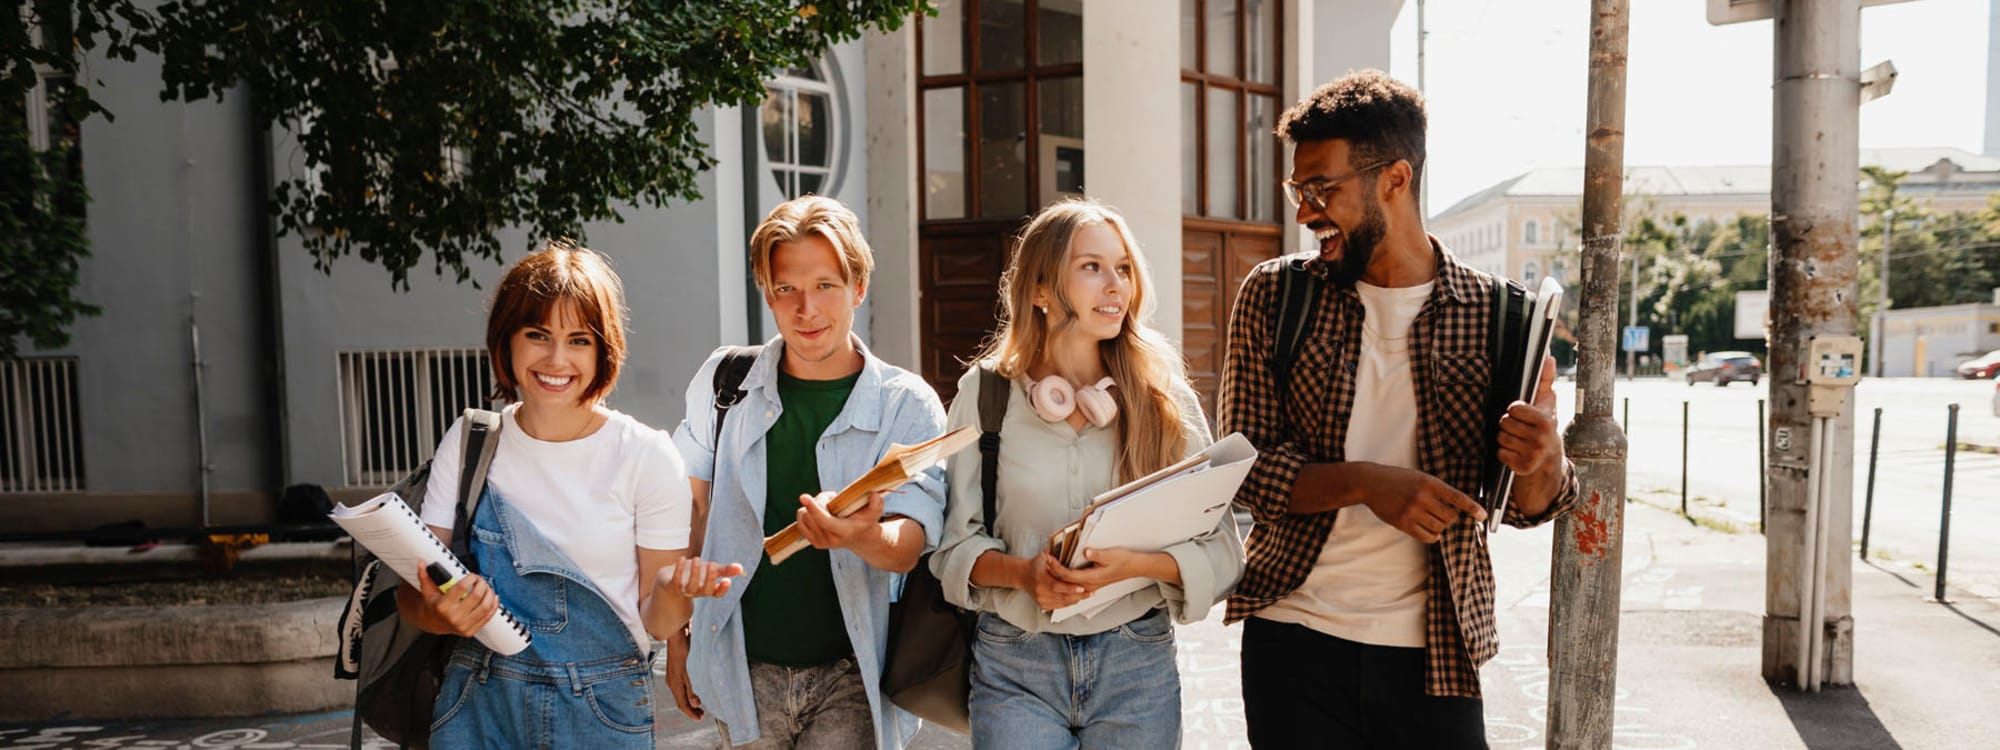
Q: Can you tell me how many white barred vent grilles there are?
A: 2